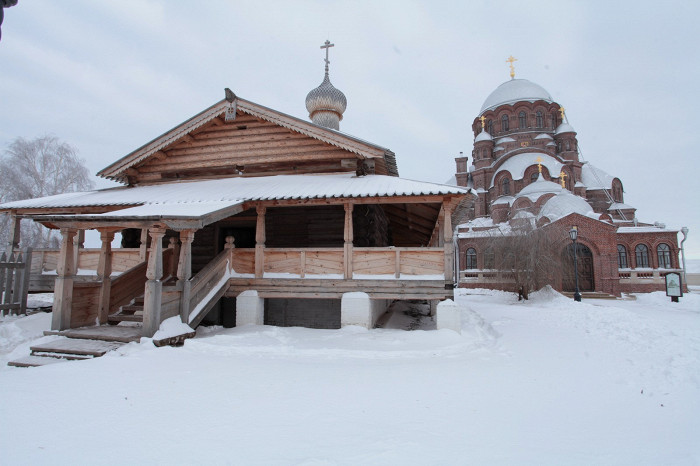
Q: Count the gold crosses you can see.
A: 5